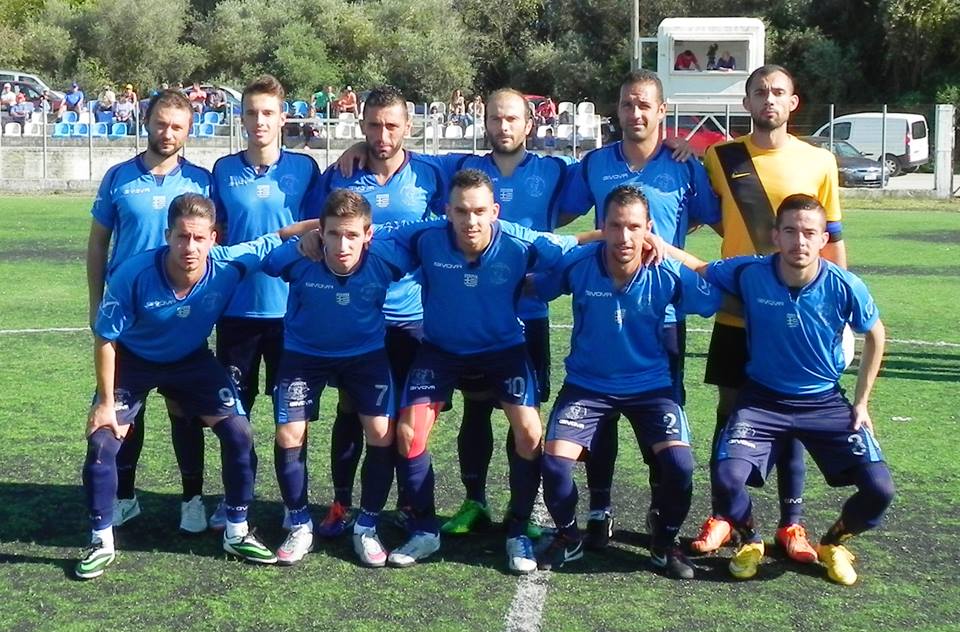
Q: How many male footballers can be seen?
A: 11